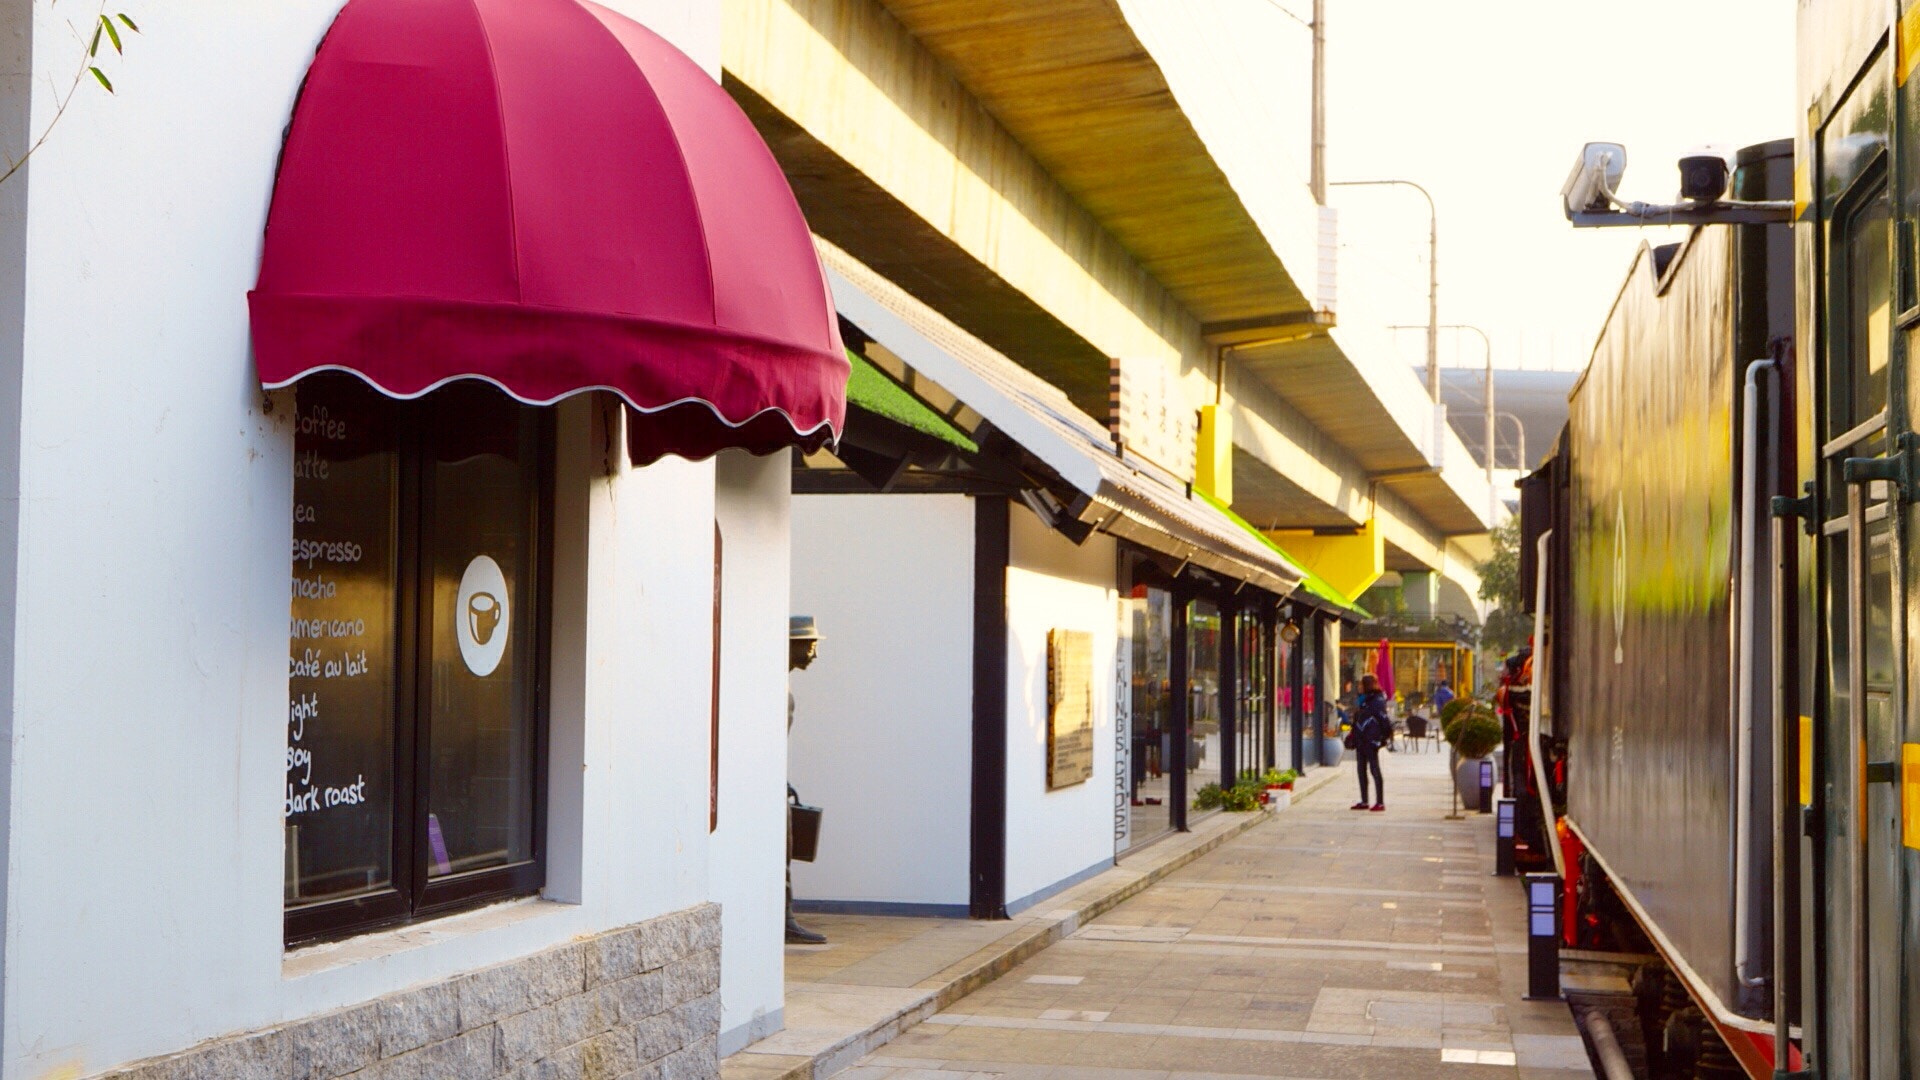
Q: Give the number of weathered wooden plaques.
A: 1